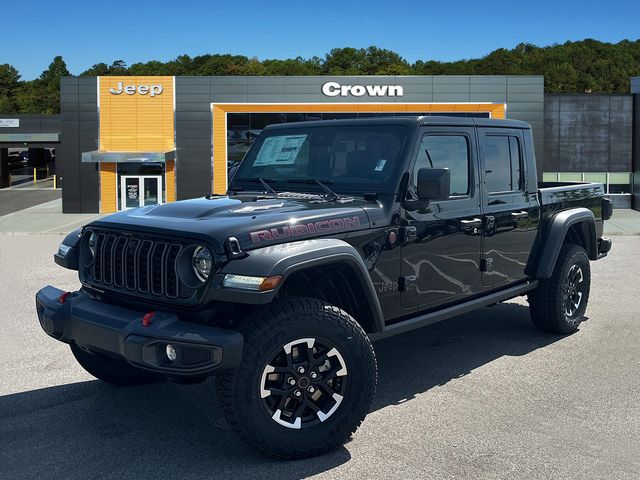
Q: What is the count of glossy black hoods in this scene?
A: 1